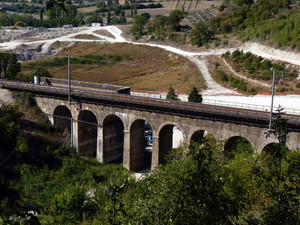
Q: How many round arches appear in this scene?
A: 8